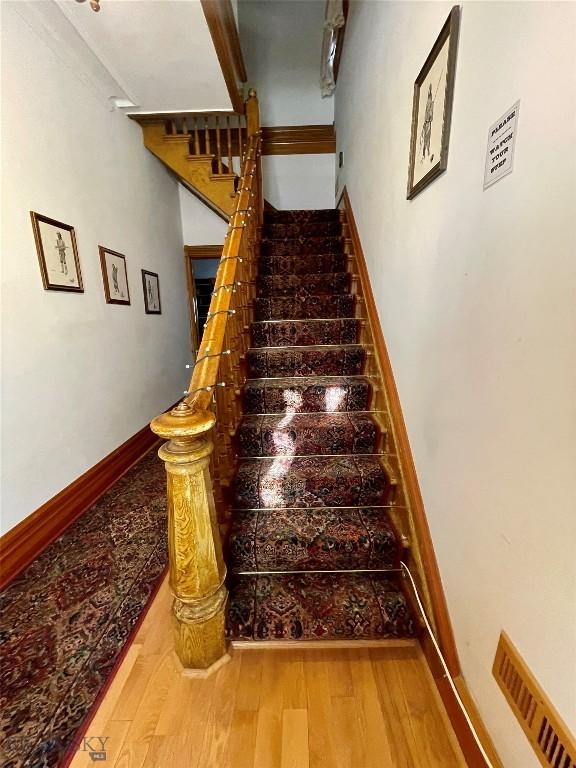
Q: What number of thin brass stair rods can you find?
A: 7